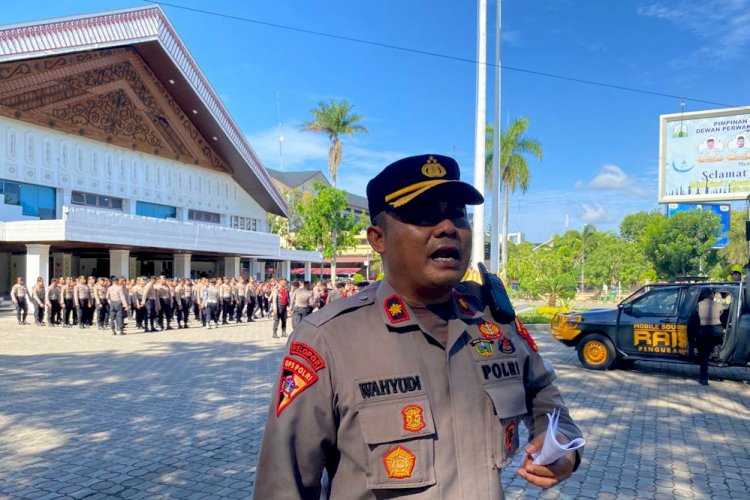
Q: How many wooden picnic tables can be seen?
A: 0